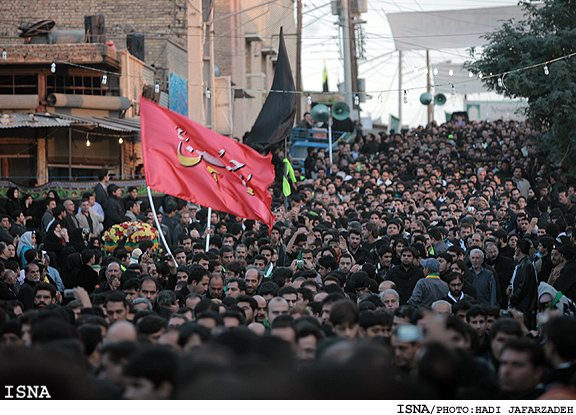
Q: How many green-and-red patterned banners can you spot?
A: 1